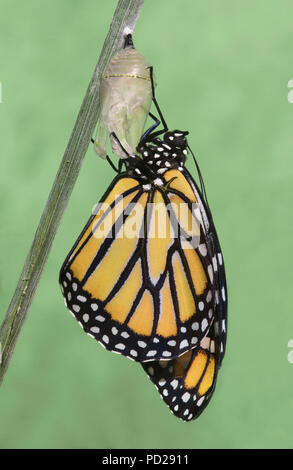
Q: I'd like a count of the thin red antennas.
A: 0